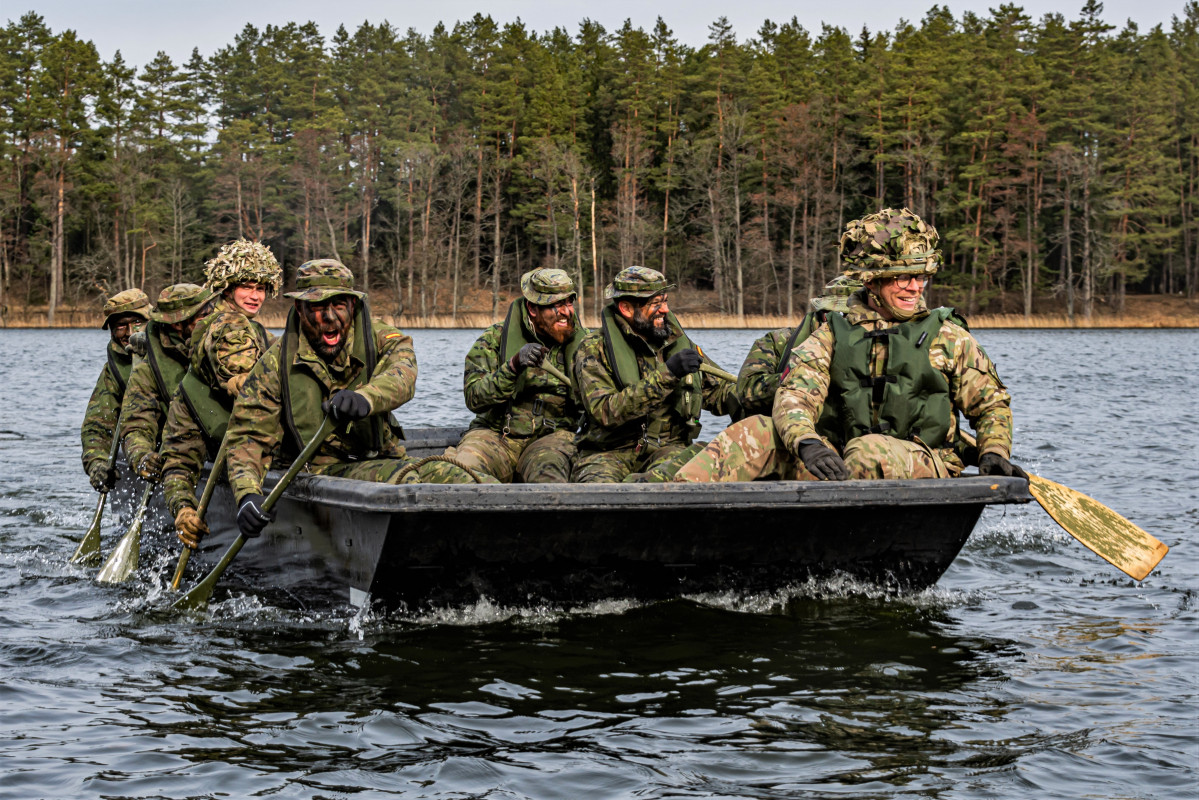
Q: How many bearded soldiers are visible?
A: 3